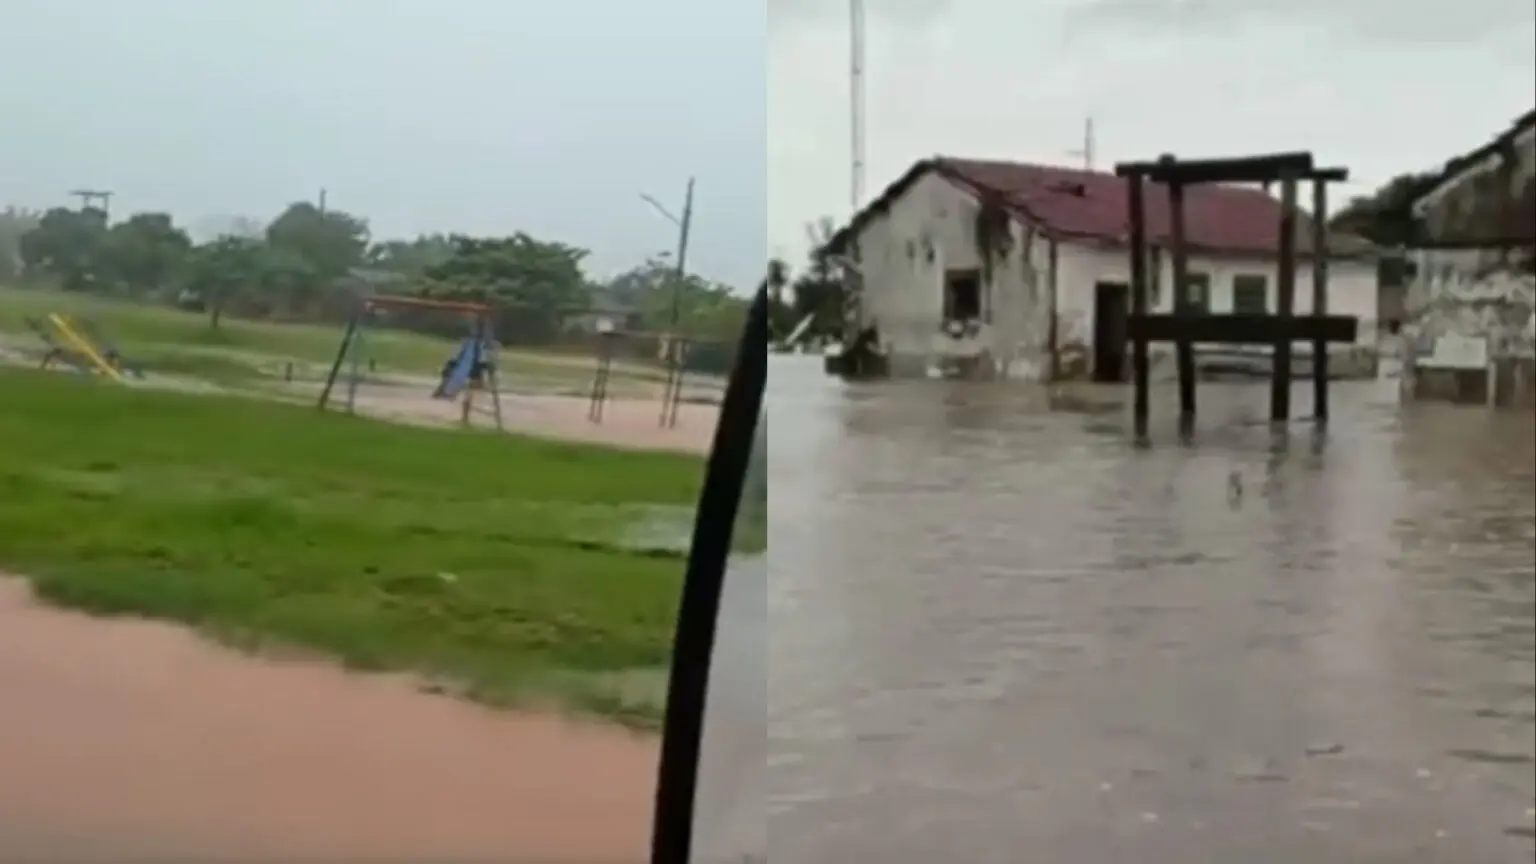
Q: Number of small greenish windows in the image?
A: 2